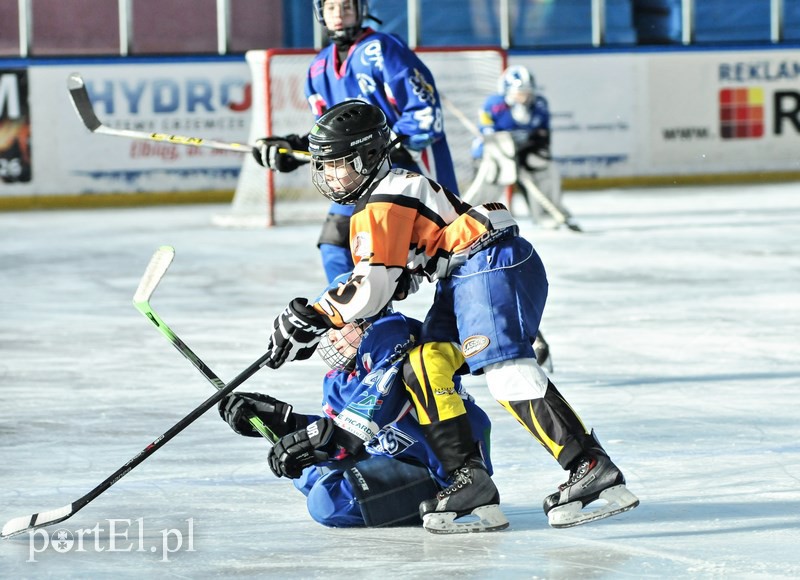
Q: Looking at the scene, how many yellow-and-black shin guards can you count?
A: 2